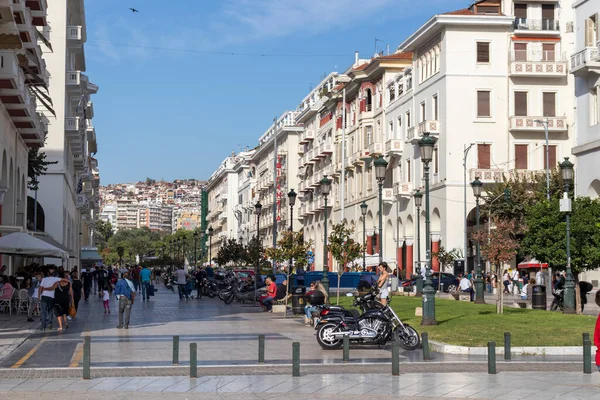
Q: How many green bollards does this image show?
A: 13